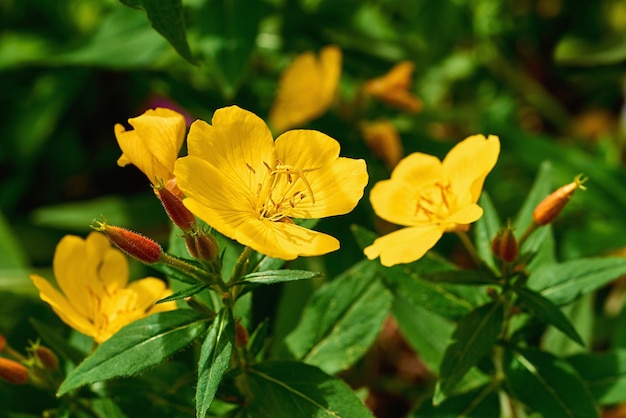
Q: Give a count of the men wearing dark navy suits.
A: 0